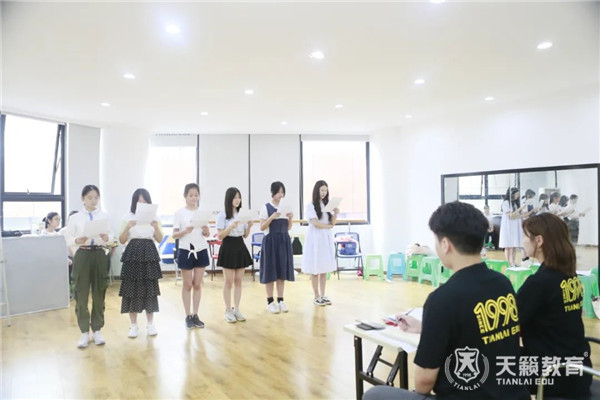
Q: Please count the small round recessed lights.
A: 13